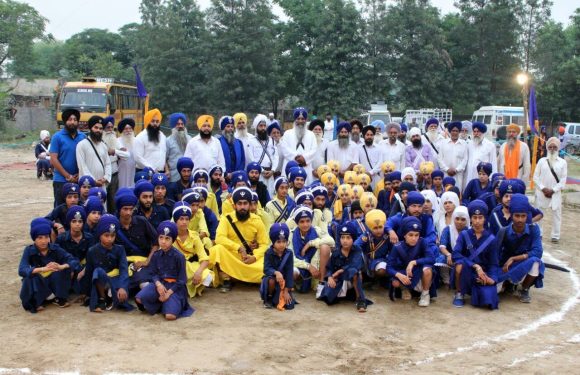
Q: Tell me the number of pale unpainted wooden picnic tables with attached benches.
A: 0